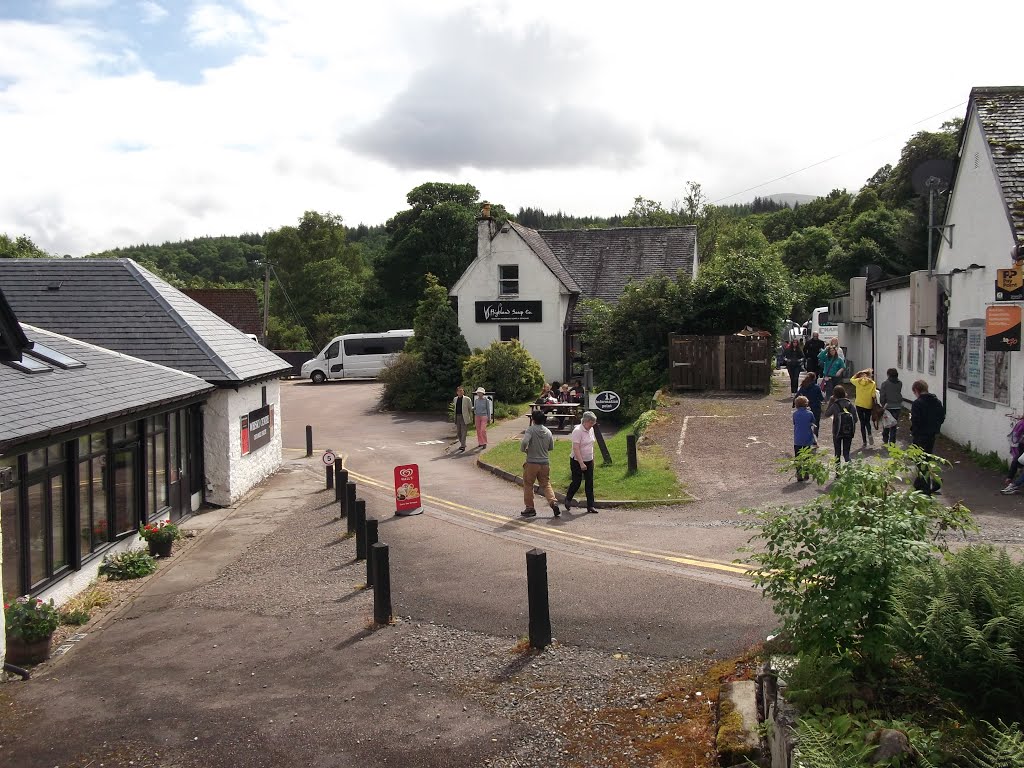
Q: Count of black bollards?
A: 11